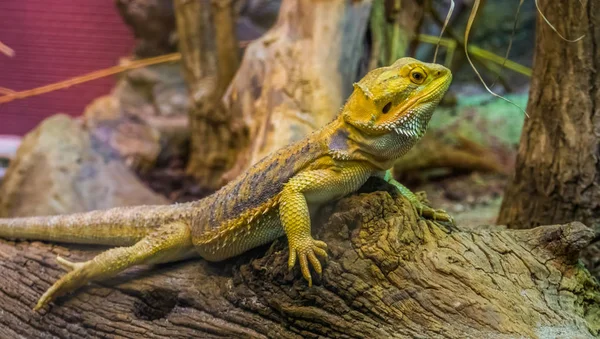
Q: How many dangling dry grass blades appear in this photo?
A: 4